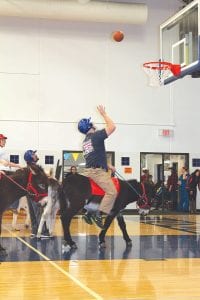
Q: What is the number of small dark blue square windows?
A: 4